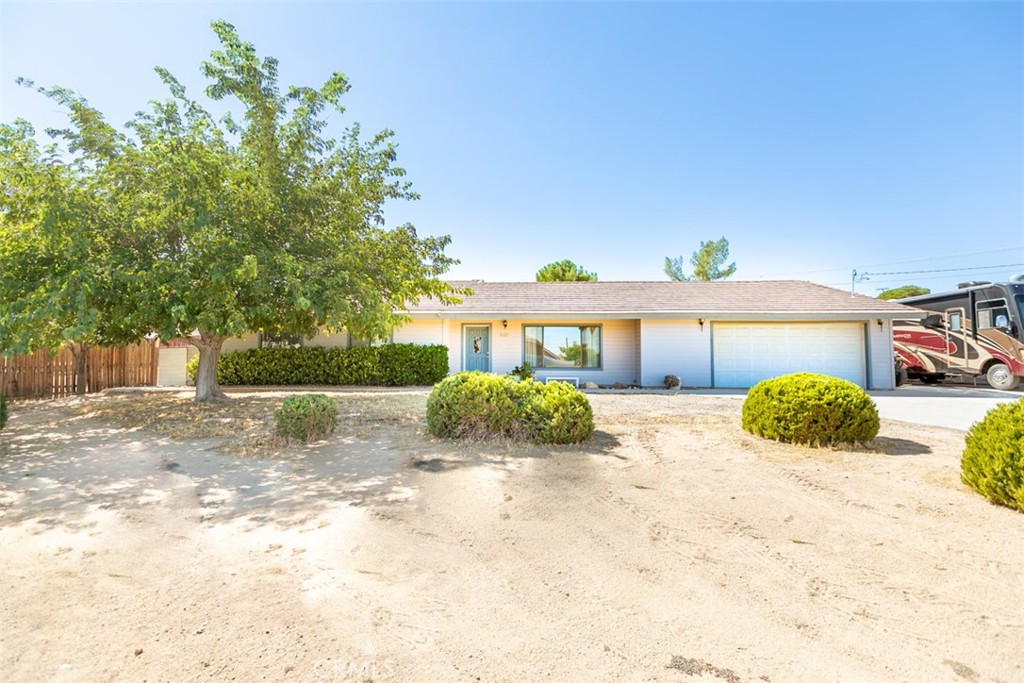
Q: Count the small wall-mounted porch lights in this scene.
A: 3